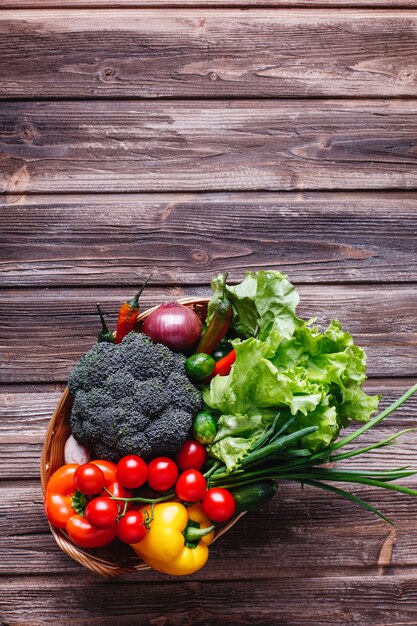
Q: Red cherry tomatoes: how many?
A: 8